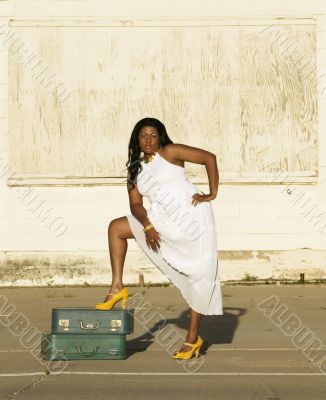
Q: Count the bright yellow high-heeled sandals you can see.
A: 2